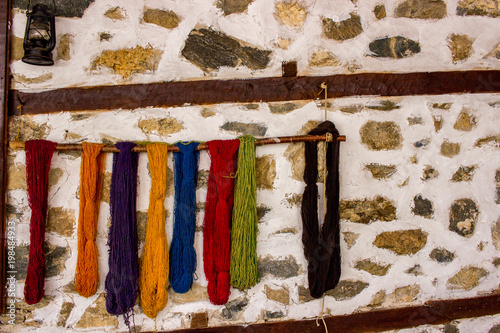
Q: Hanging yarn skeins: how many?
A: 8